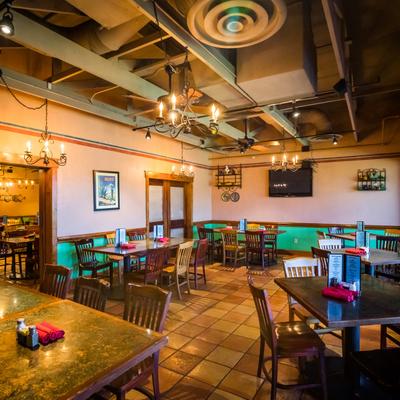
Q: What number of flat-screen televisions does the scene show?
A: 1